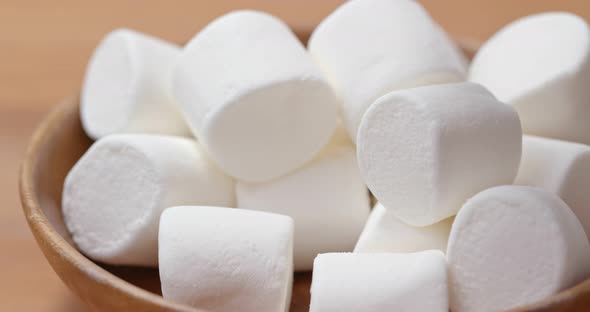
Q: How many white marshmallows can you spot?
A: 12